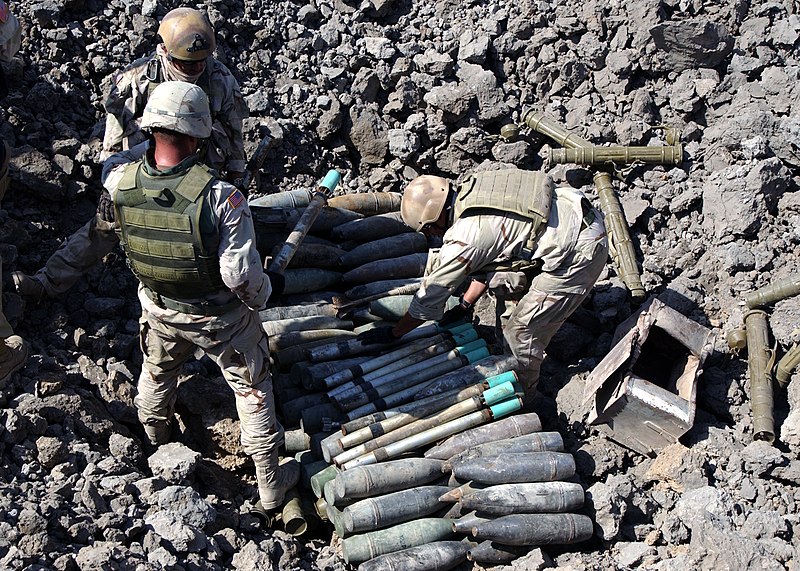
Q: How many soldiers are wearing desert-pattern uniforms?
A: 3